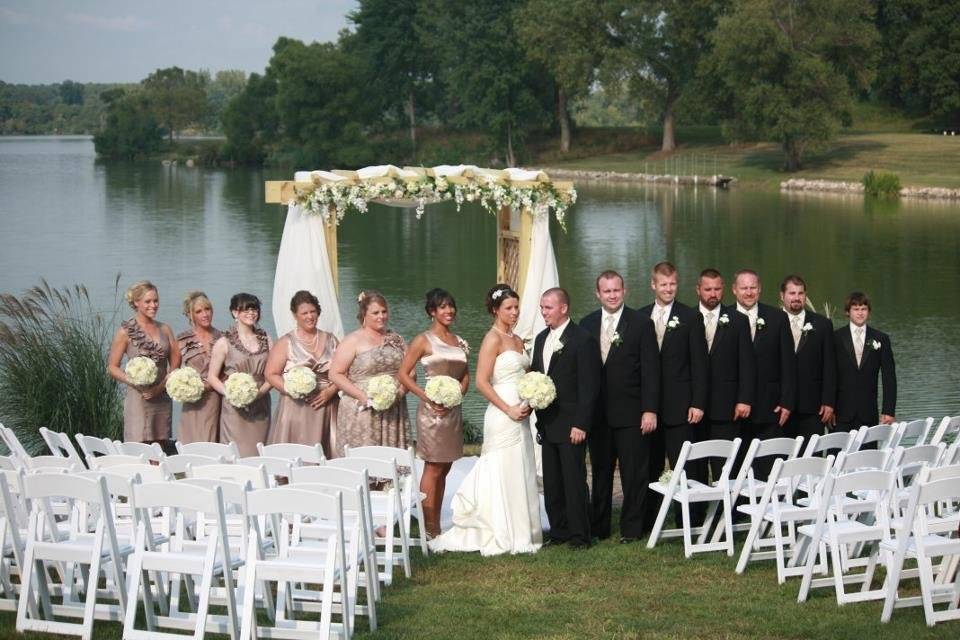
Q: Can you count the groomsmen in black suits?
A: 6